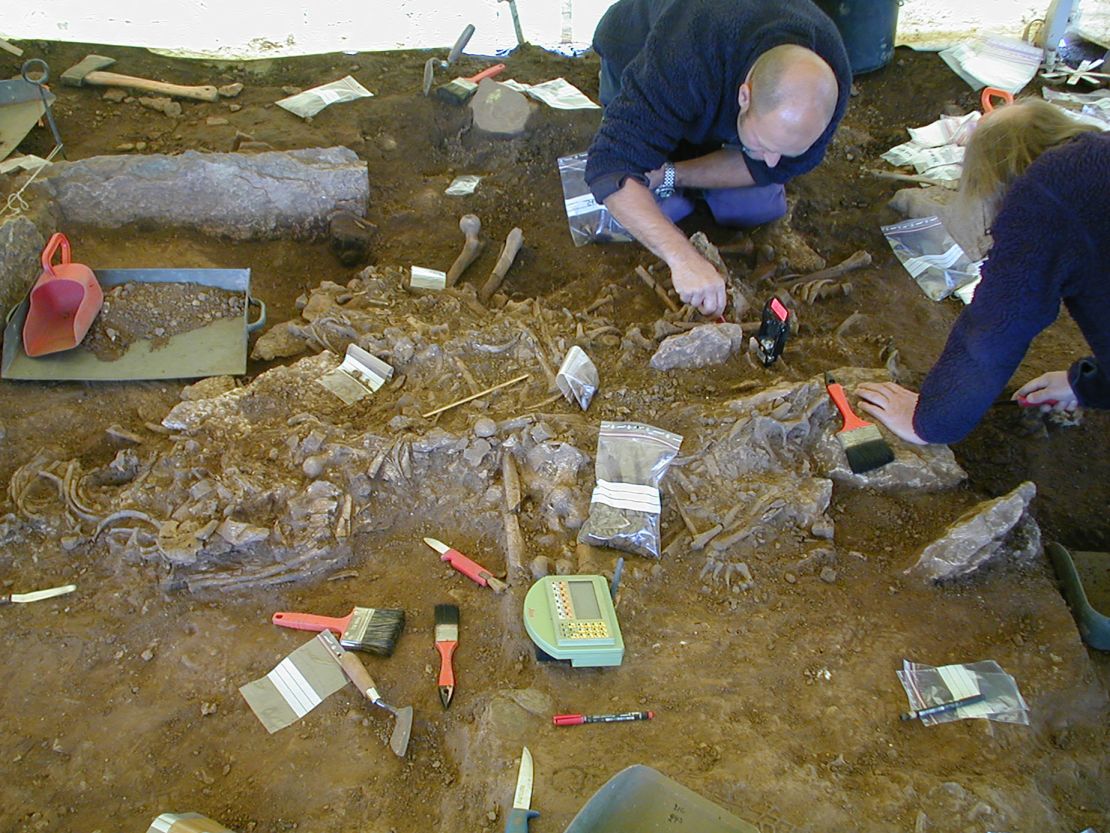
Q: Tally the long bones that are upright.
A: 2